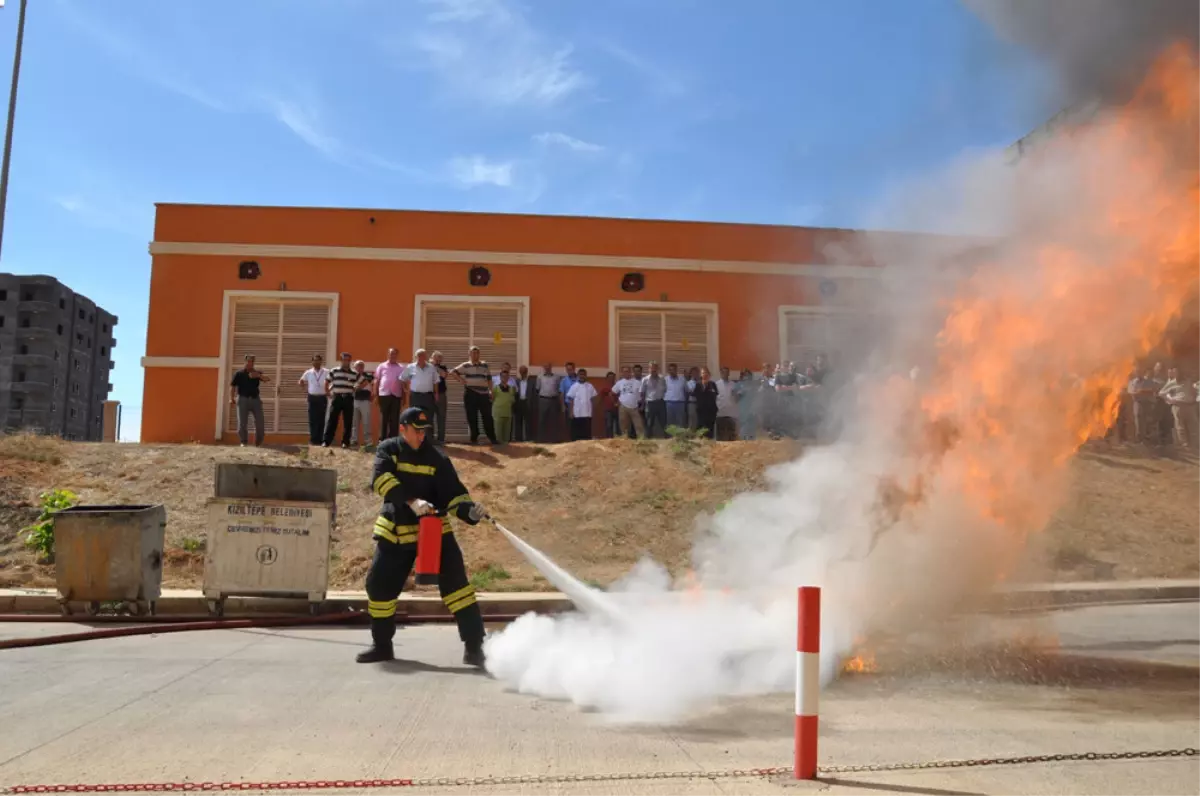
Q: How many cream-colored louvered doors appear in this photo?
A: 4